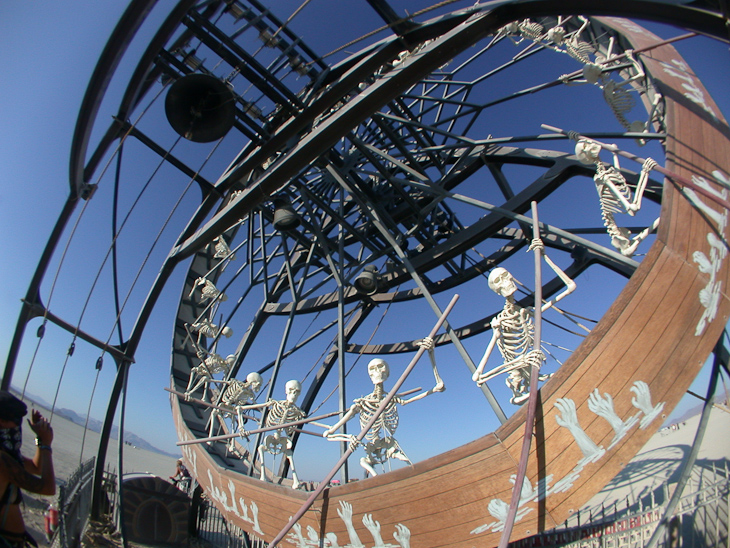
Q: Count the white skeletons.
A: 12